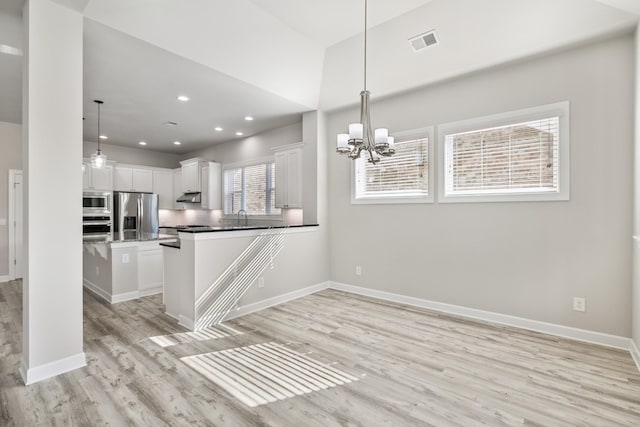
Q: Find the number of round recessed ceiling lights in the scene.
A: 7